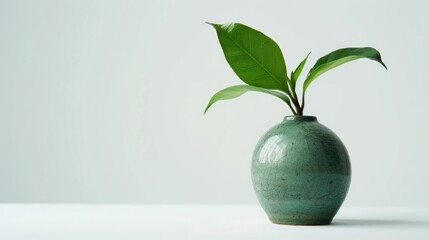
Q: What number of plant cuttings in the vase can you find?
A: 1